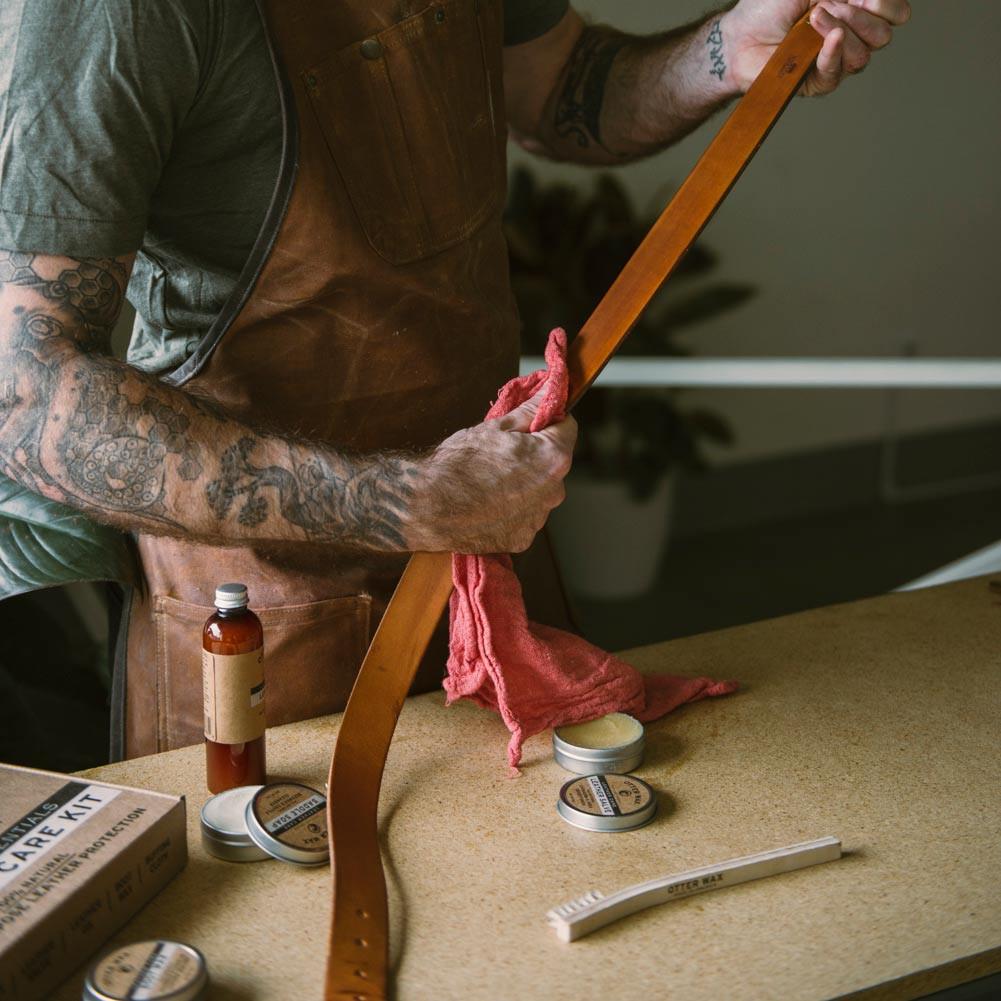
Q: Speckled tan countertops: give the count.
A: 1